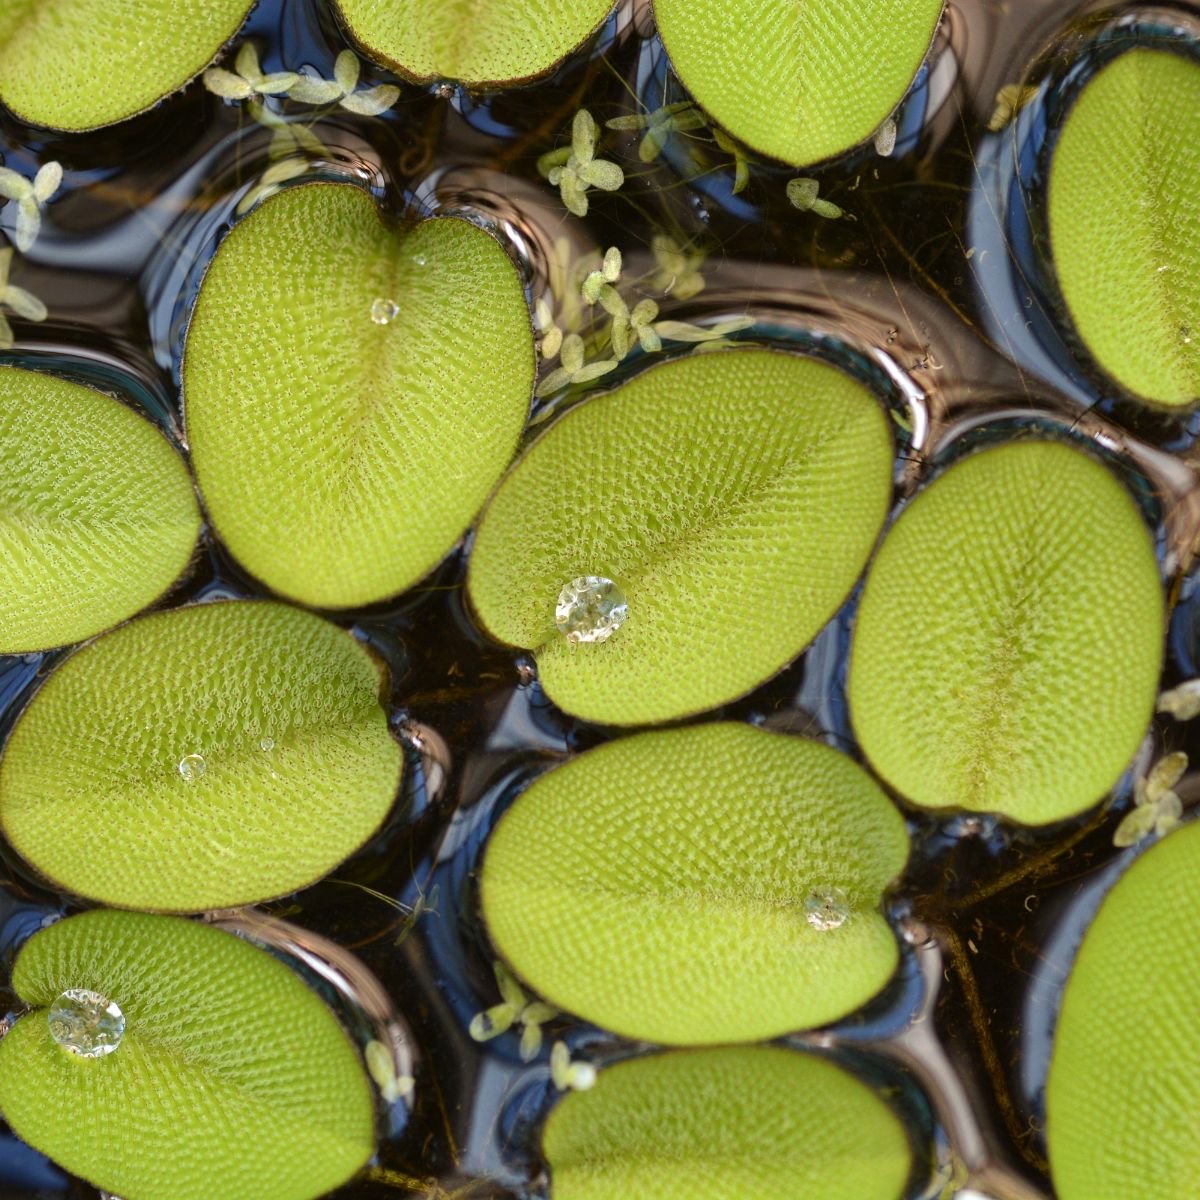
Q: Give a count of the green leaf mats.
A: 13